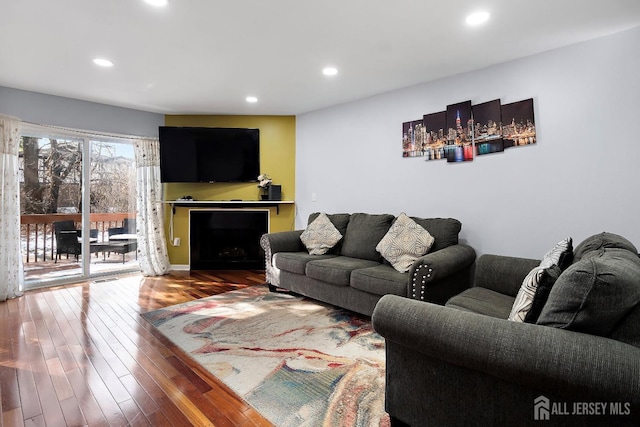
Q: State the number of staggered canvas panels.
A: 5